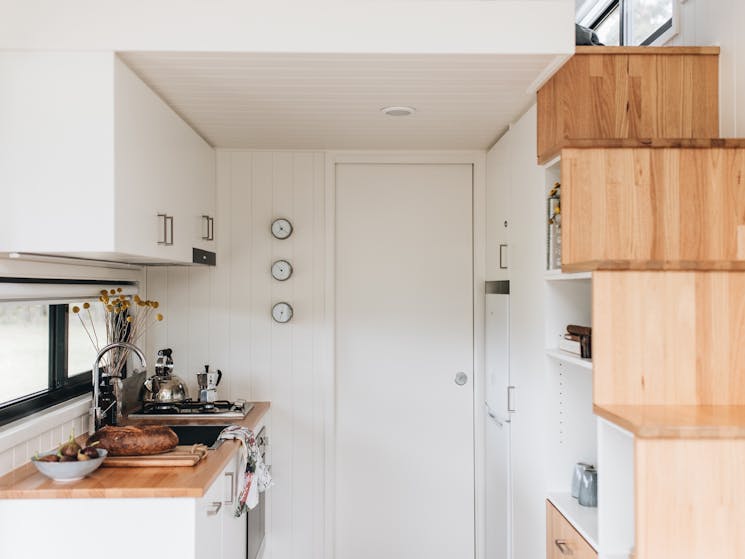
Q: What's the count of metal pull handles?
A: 9